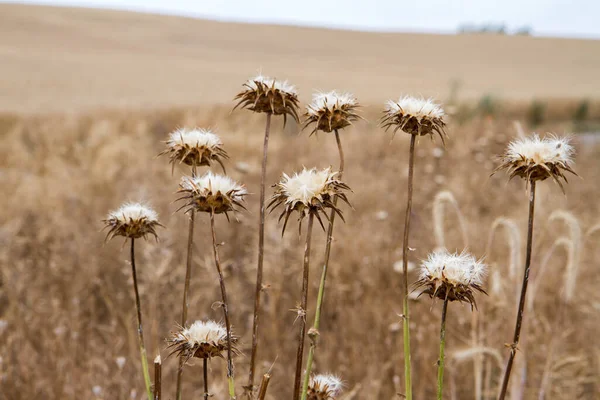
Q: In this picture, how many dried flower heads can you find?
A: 11